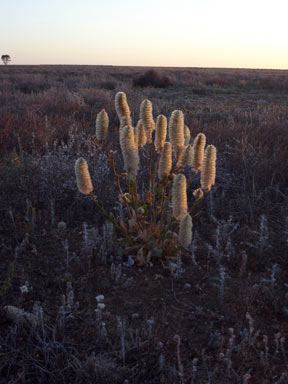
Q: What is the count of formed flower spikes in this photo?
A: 15